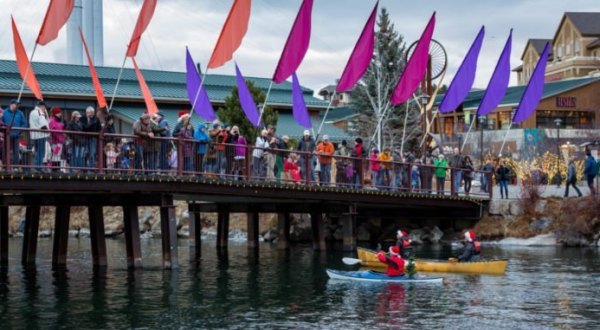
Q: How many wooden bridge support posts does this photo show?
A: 12